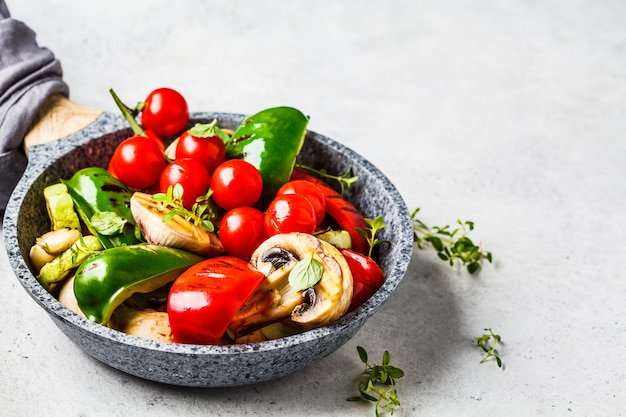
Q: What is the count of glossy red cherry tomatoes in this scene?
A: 8